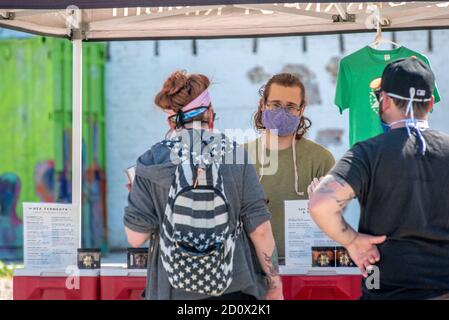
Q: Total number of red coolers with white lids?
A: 3